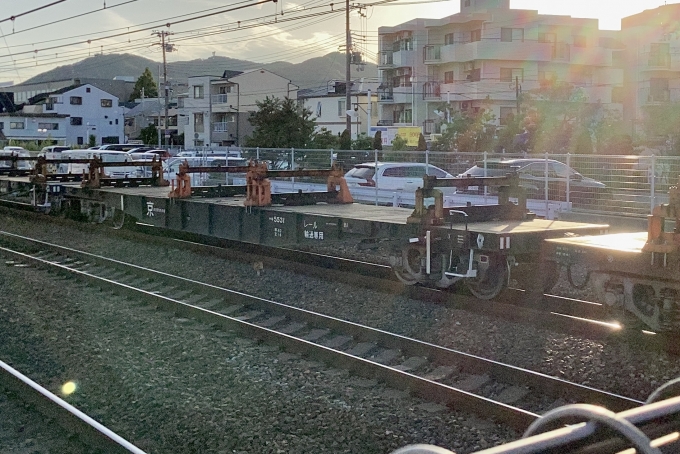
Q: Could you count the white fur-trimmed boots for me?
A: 0